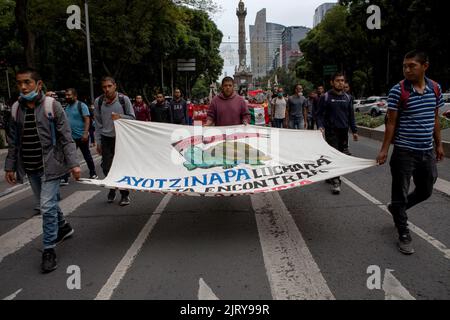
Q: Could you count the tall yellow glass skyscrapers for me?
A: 0